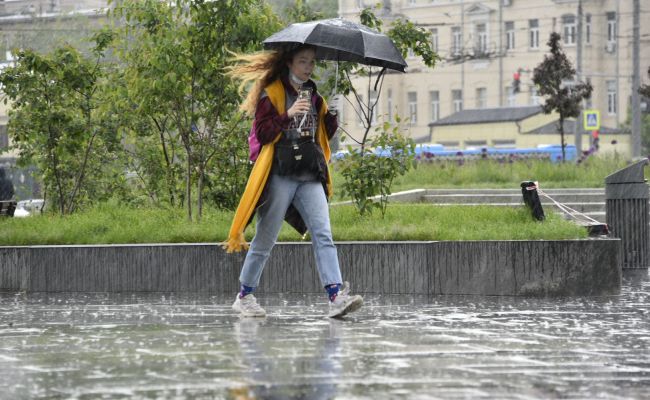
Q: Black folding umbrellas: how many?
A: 1